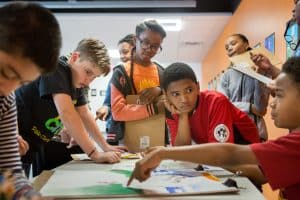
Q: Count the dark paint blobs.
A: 2